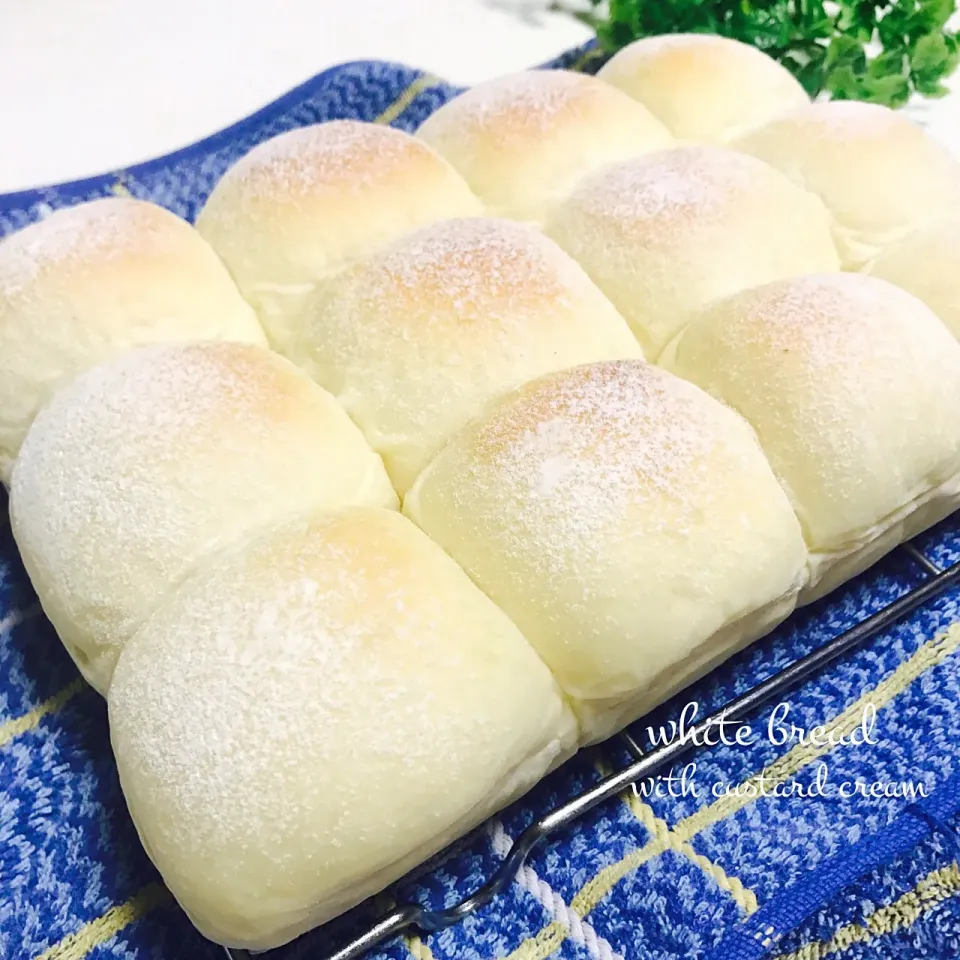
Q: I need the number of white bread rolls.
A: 12